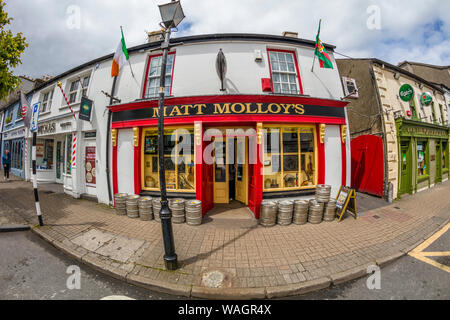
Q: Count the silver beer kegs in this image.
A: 12